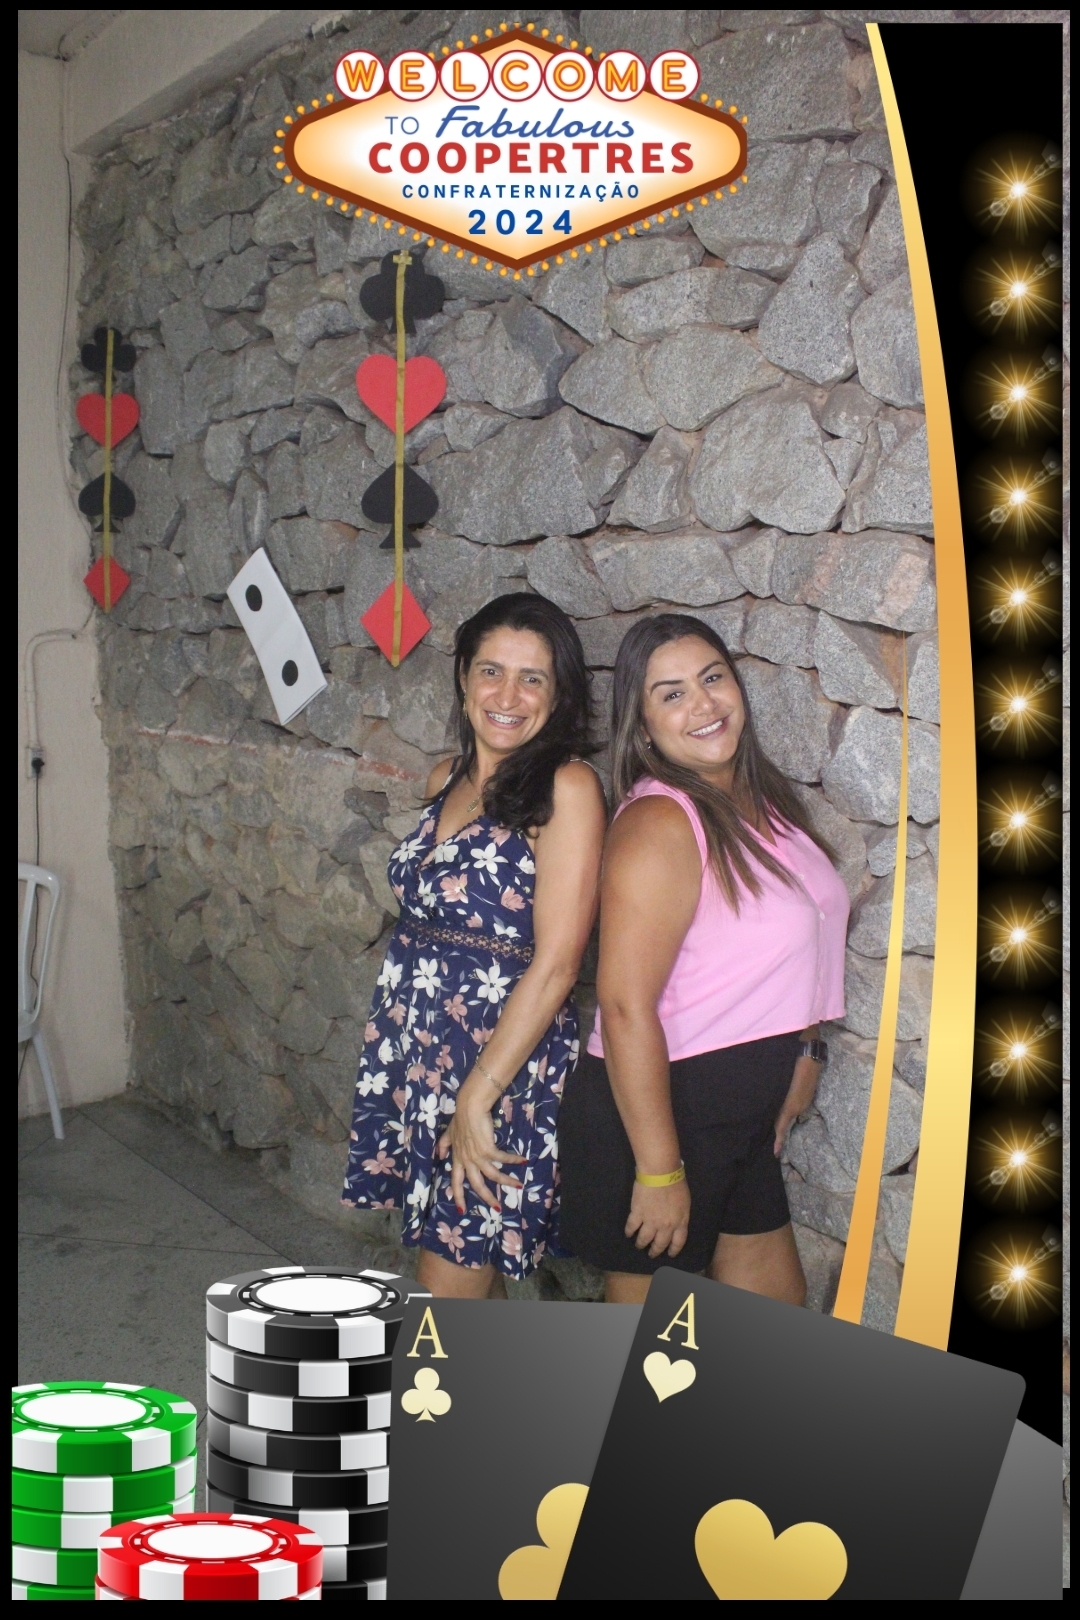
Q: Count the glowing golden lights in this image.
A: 11